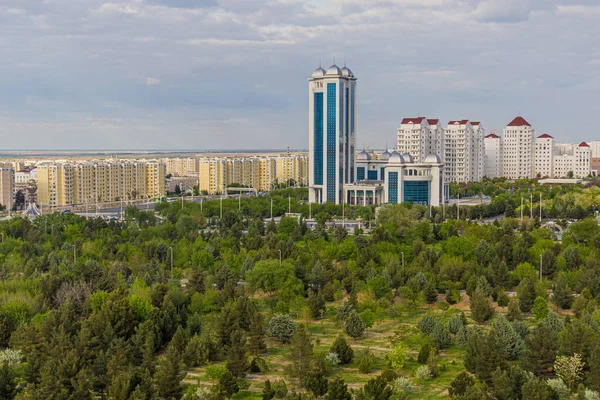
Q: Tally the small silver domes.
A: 8